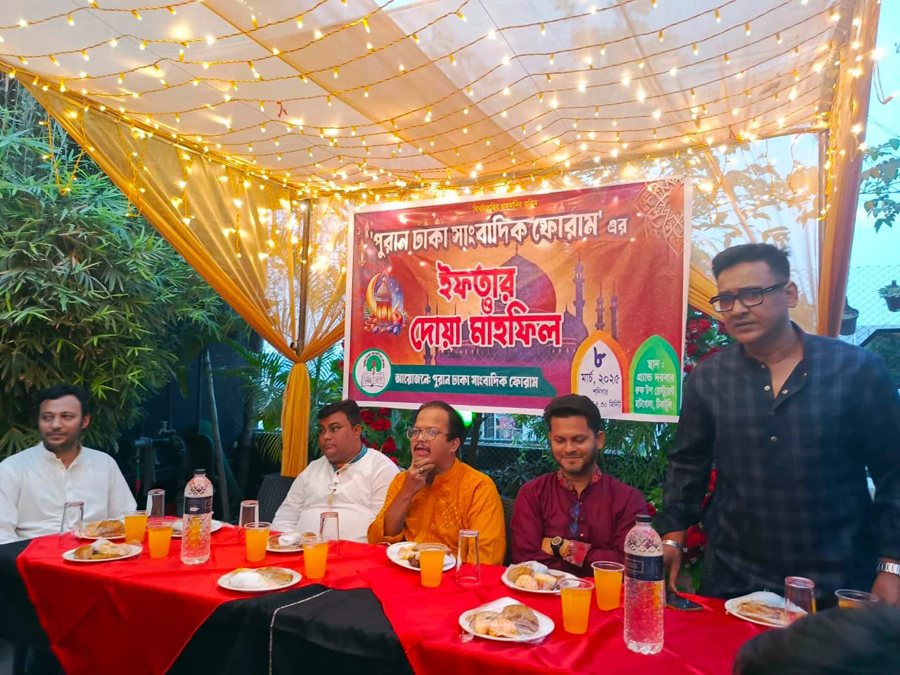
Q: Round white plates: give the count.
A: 9